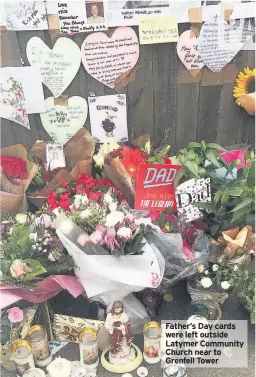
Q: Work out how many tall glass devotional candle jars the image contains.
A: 4